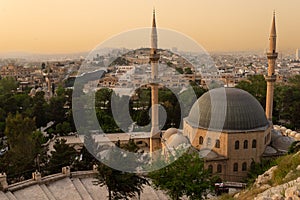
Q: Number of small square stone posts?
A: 4